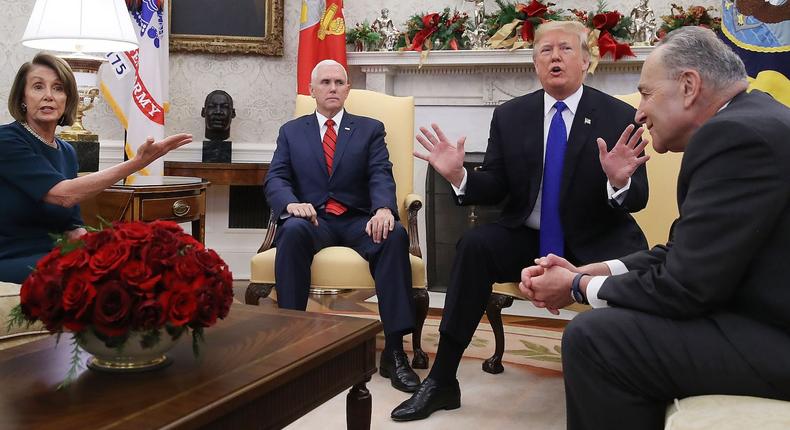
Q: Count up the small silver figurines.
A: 3